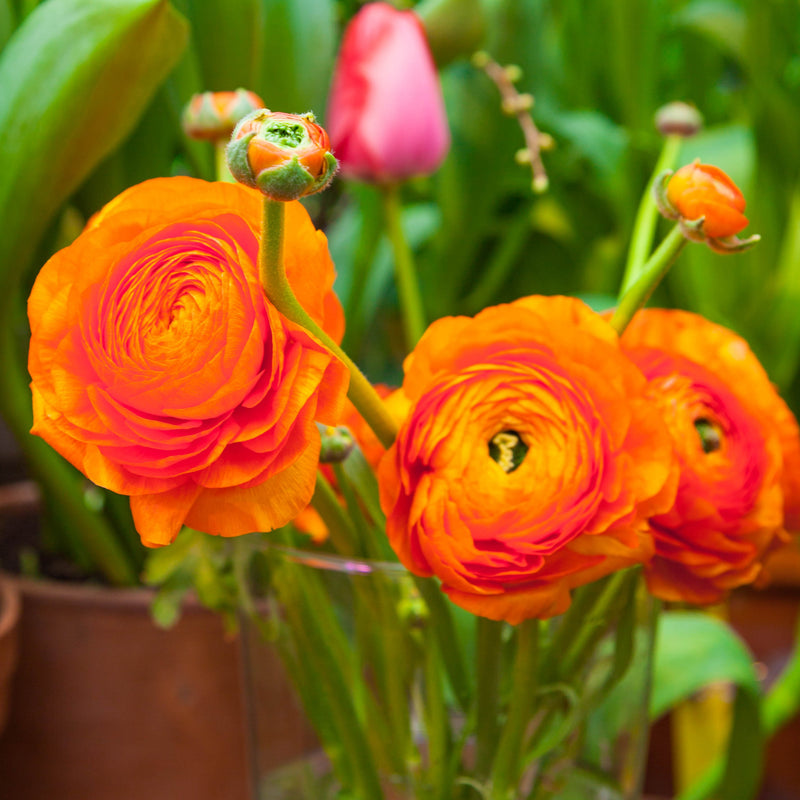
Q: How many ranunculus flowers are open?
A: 3